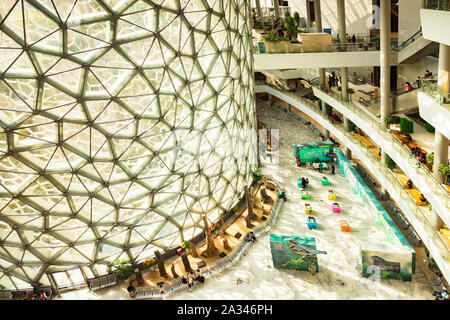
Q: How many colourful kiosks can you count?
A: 8